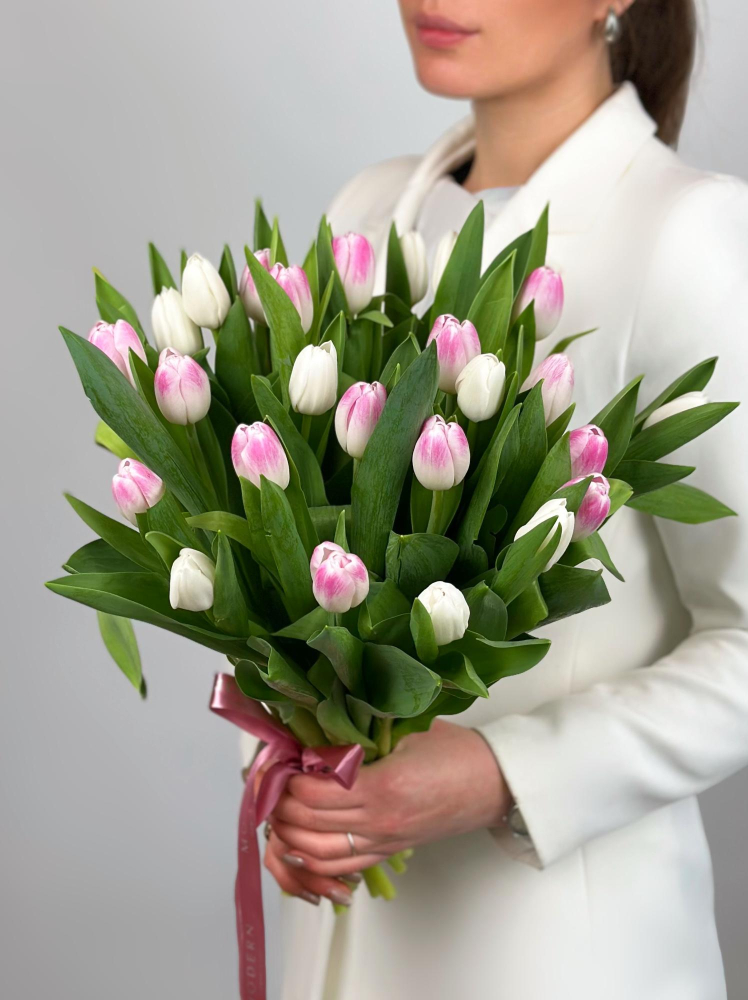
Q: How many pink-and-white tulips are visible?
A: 15